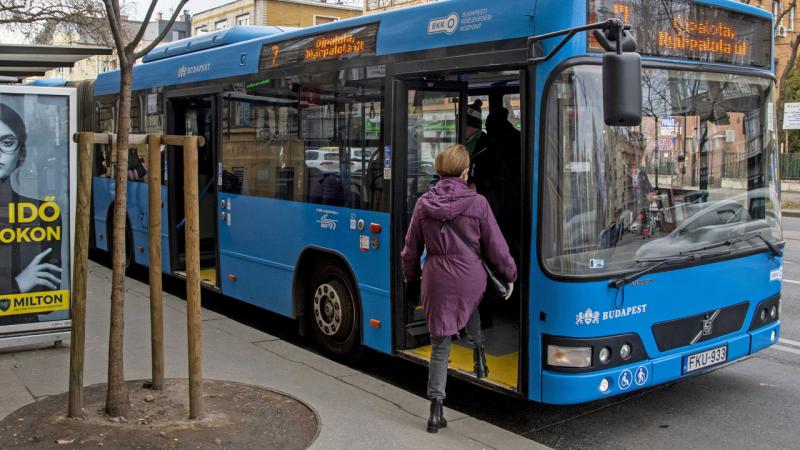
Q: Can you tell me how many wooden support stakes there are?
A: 3